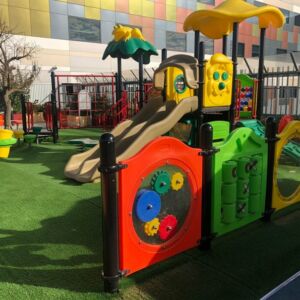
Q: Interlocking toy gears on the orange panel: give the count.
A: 5